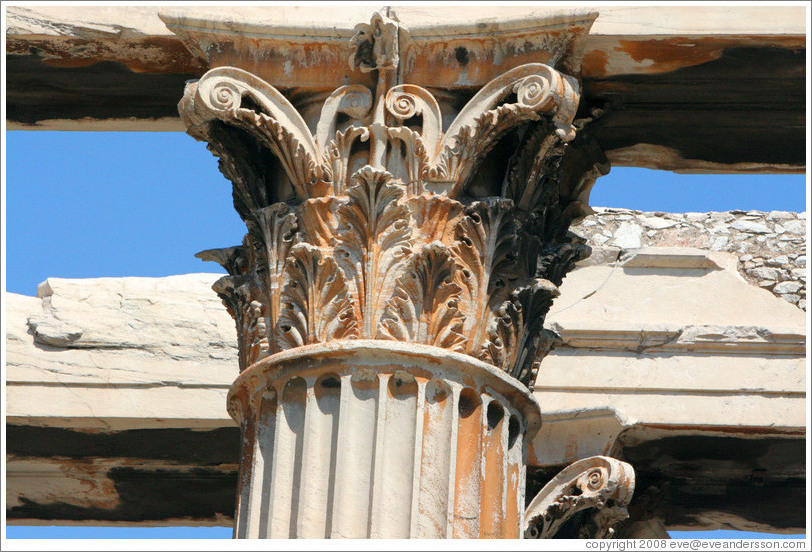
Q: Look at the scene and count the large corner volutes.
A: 3